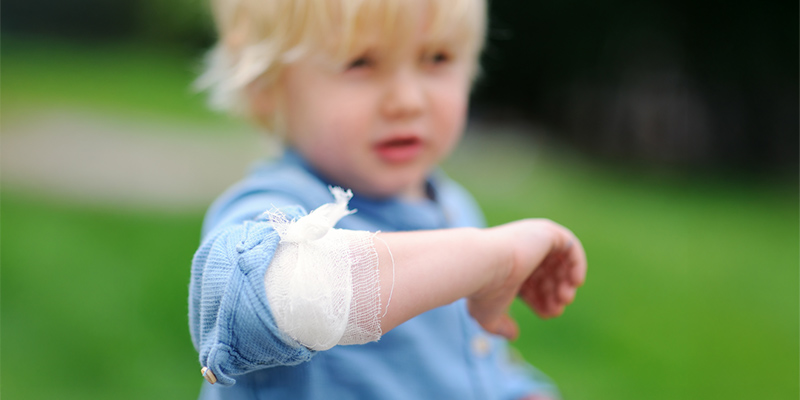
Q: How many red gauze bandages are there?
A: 0